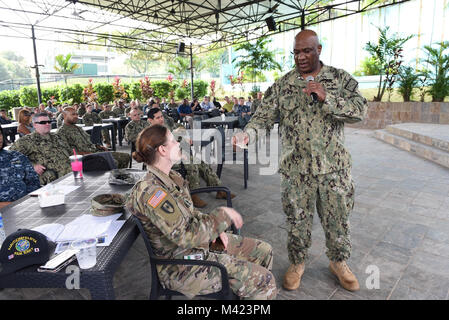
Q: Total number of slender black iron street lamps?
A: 0